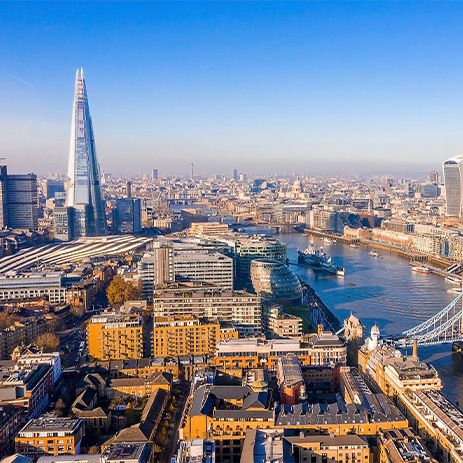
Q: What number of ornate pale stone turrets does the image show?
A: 2